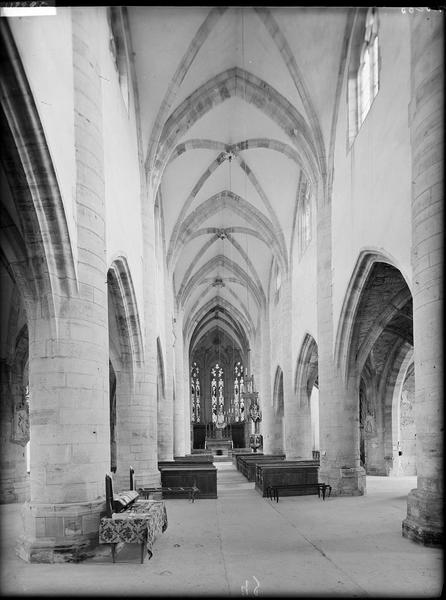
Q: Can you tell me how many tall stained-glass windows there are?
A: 3